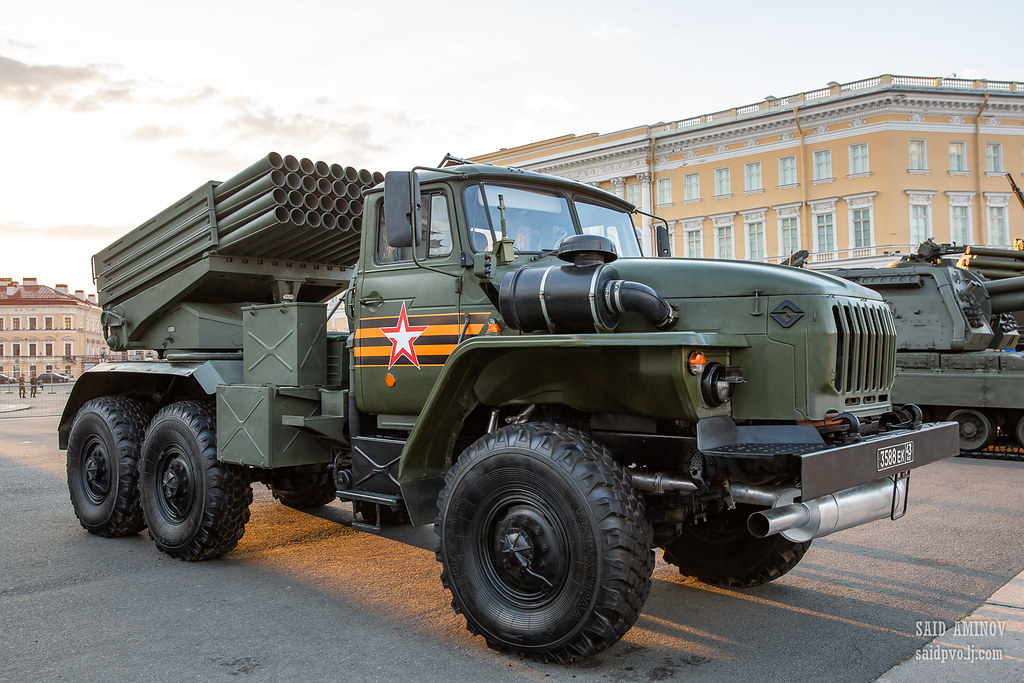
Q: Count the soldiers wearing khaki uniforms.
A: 2